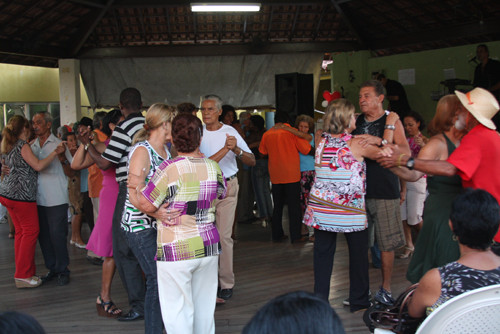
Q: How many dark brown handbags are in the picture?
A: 1